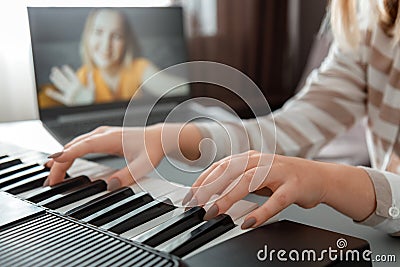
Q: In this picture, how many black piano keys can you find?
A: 12